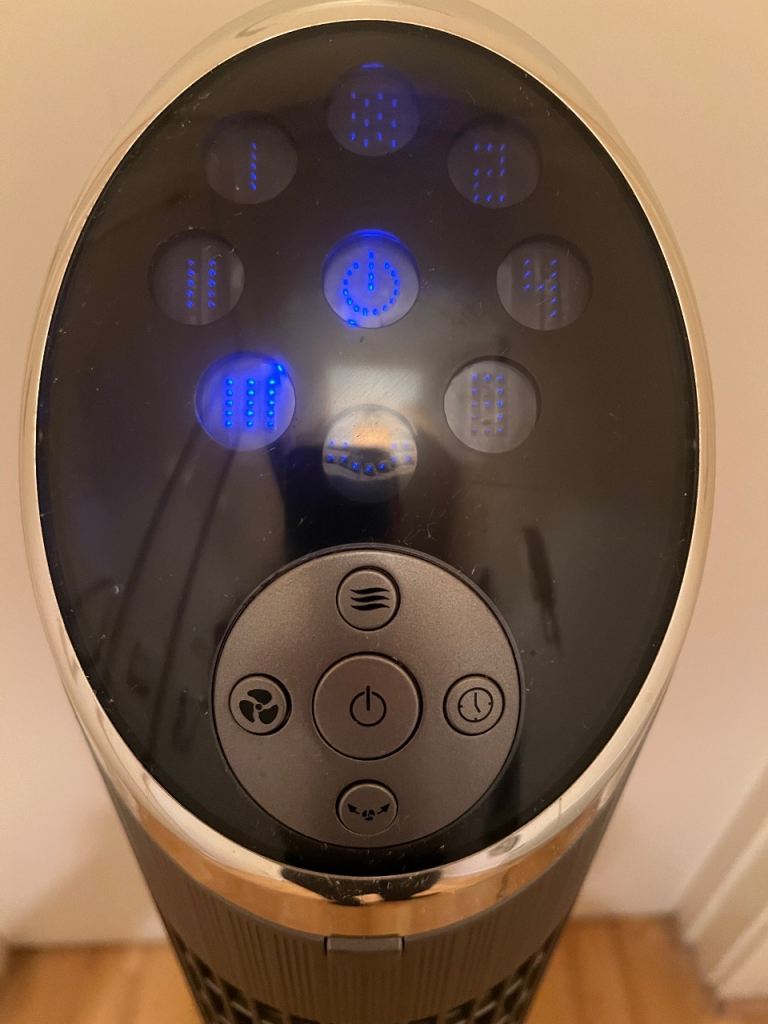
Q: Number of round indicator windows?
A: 9